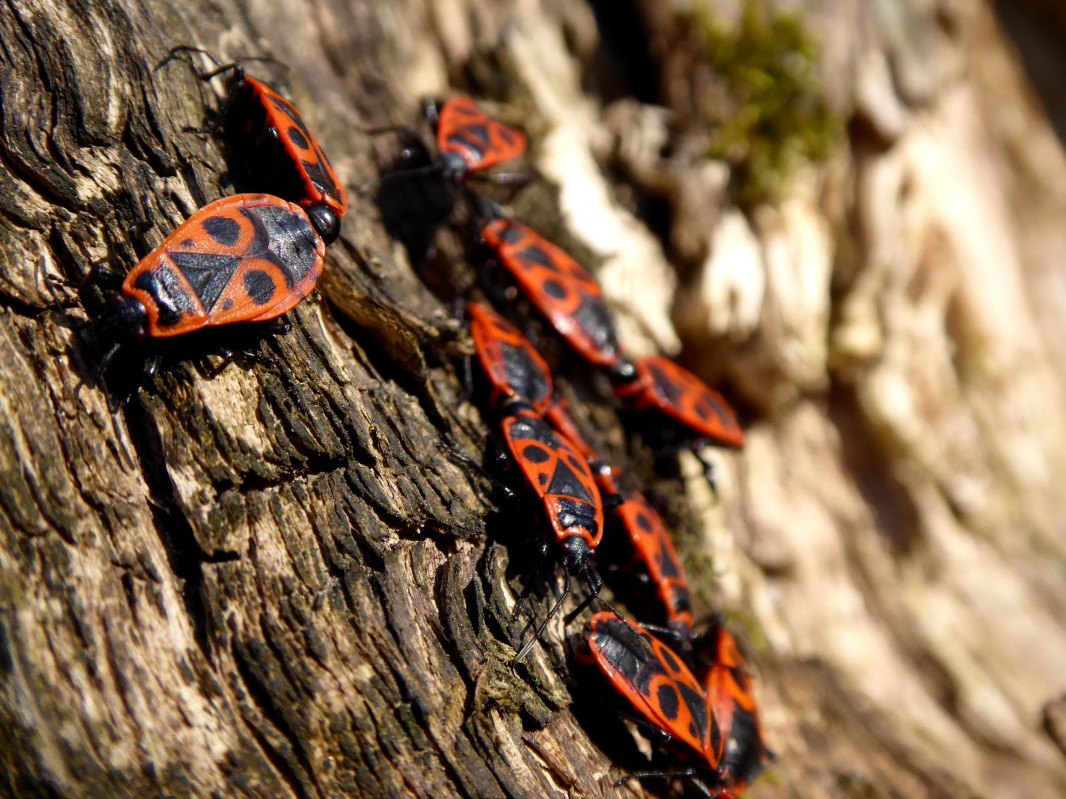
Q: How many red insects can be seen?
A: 11